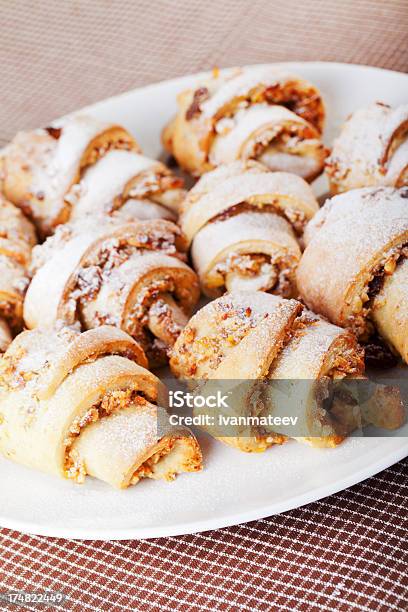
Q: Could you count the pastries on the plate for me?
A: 9